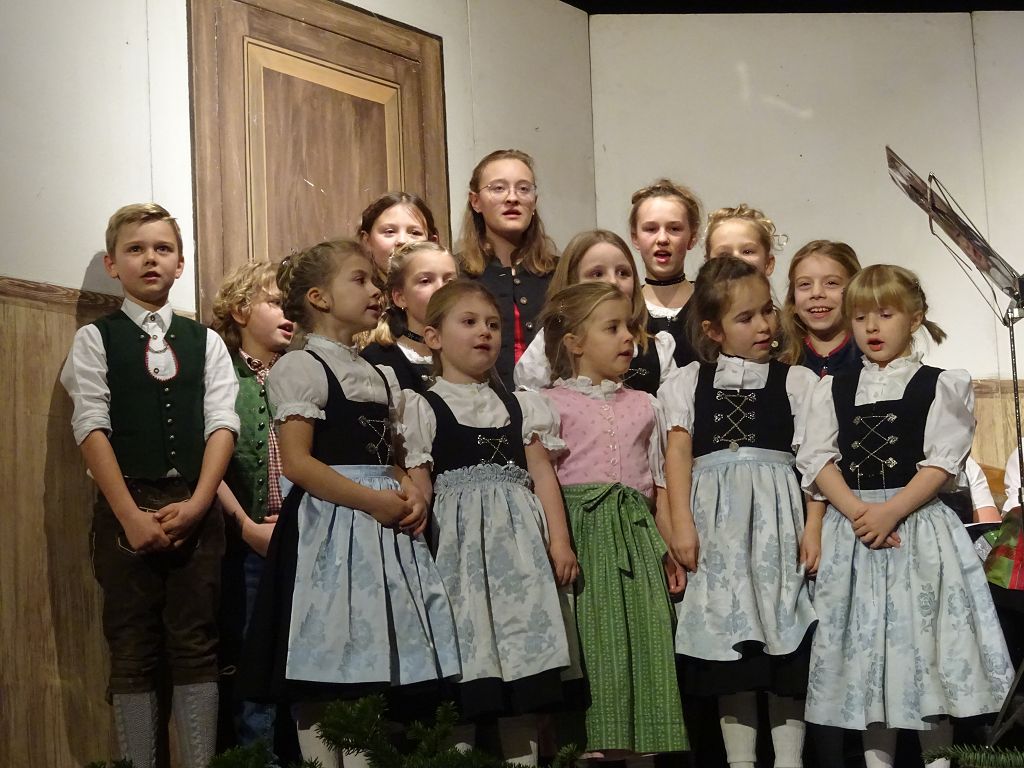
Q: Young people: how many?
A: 14